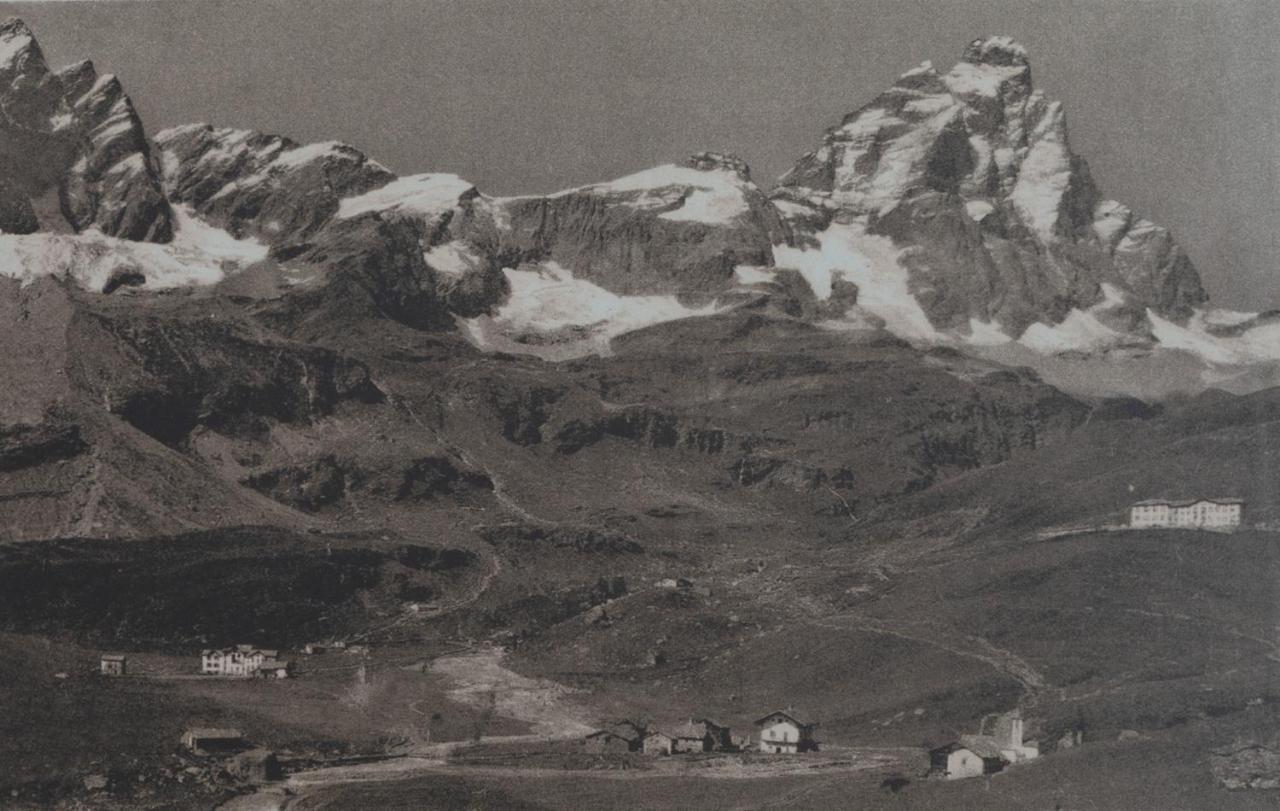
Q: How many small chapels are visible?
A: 1